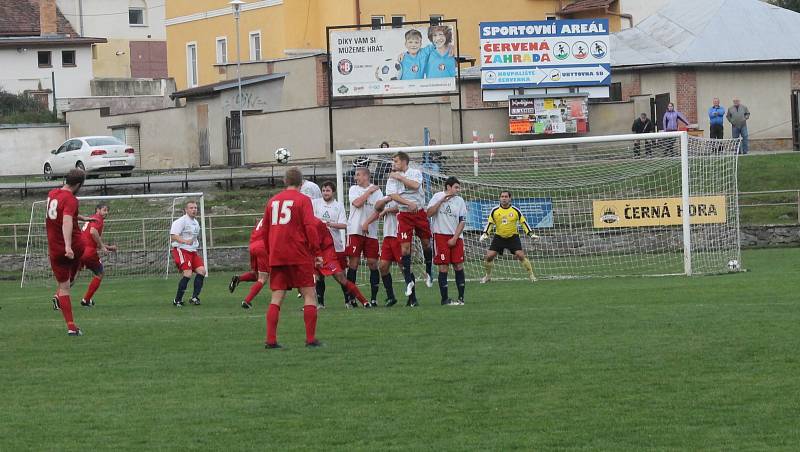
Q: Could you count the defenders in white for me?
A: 7